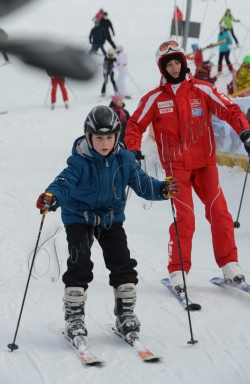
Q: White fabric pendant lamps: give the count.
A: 0